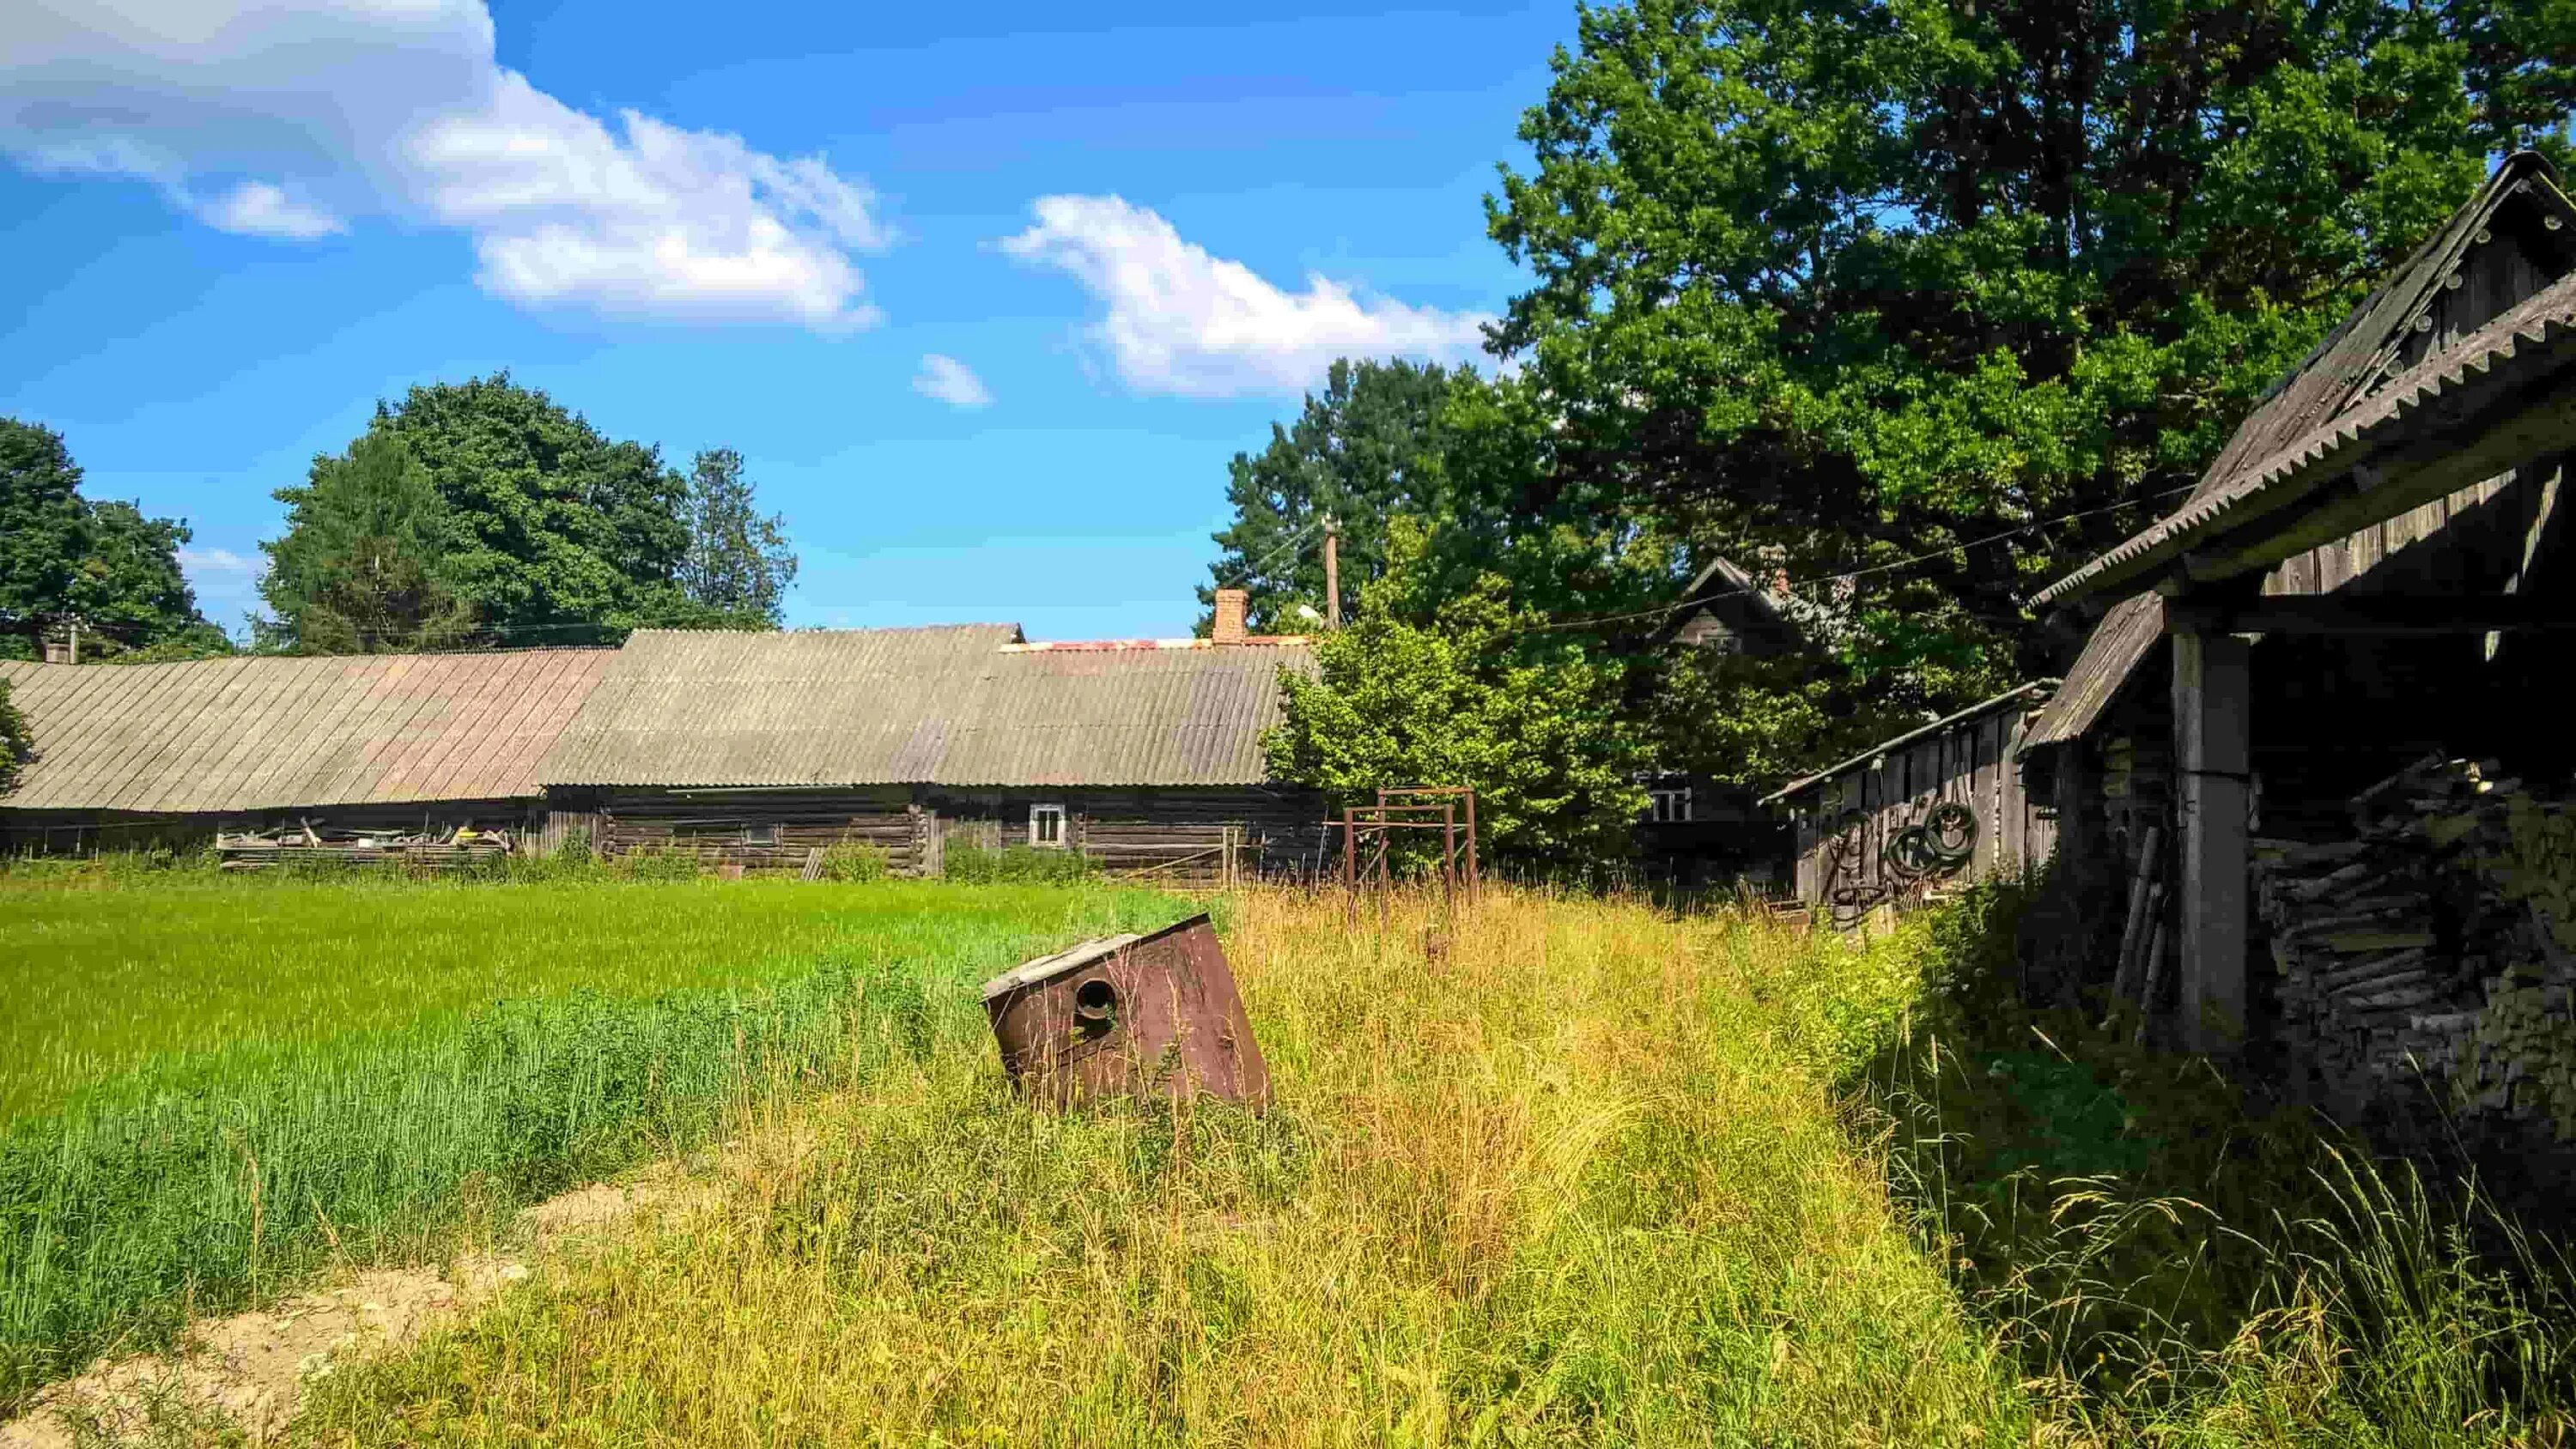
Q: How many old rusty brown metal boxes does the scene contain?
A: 1